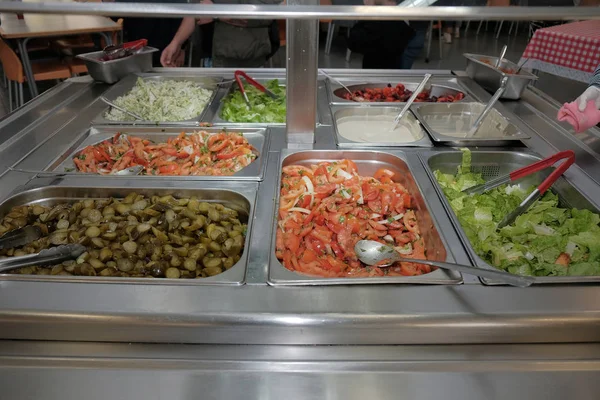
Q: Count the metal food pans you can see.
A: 11